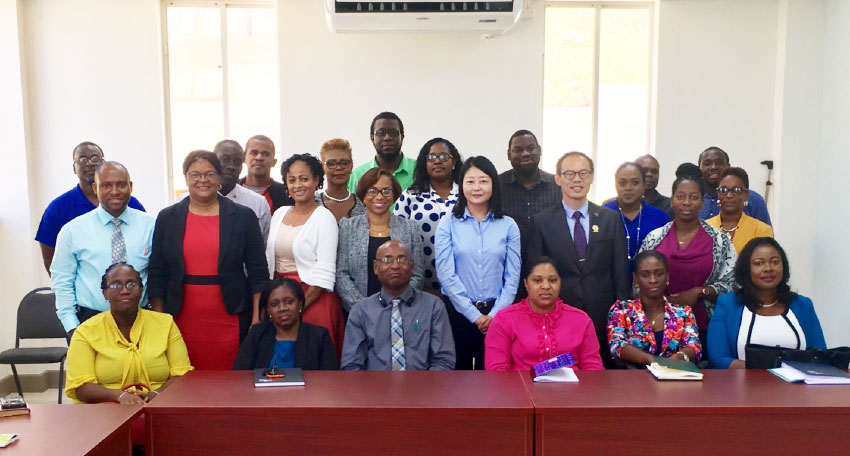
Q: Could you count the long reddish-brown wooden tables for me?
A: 3